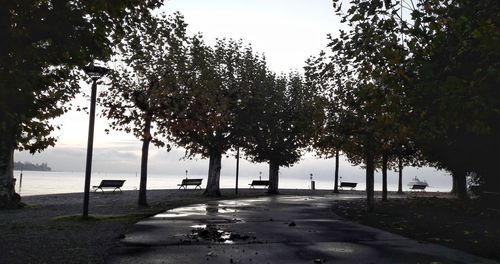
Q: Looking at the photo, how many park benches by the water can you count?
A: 5